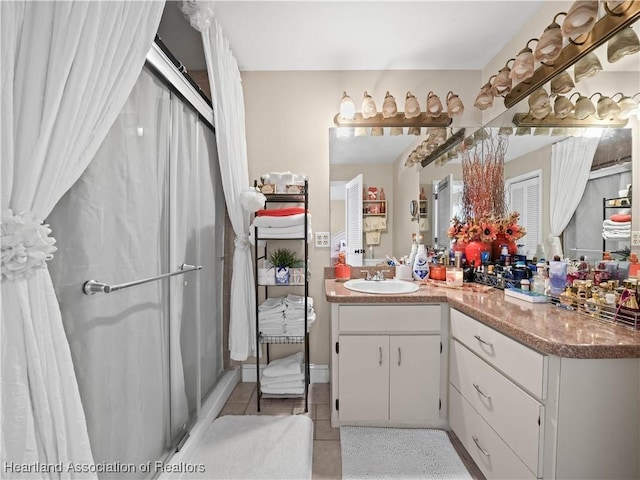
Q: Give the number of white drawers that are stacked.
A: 3